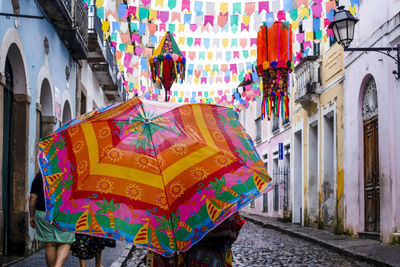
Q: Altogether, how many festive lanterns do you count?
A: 2